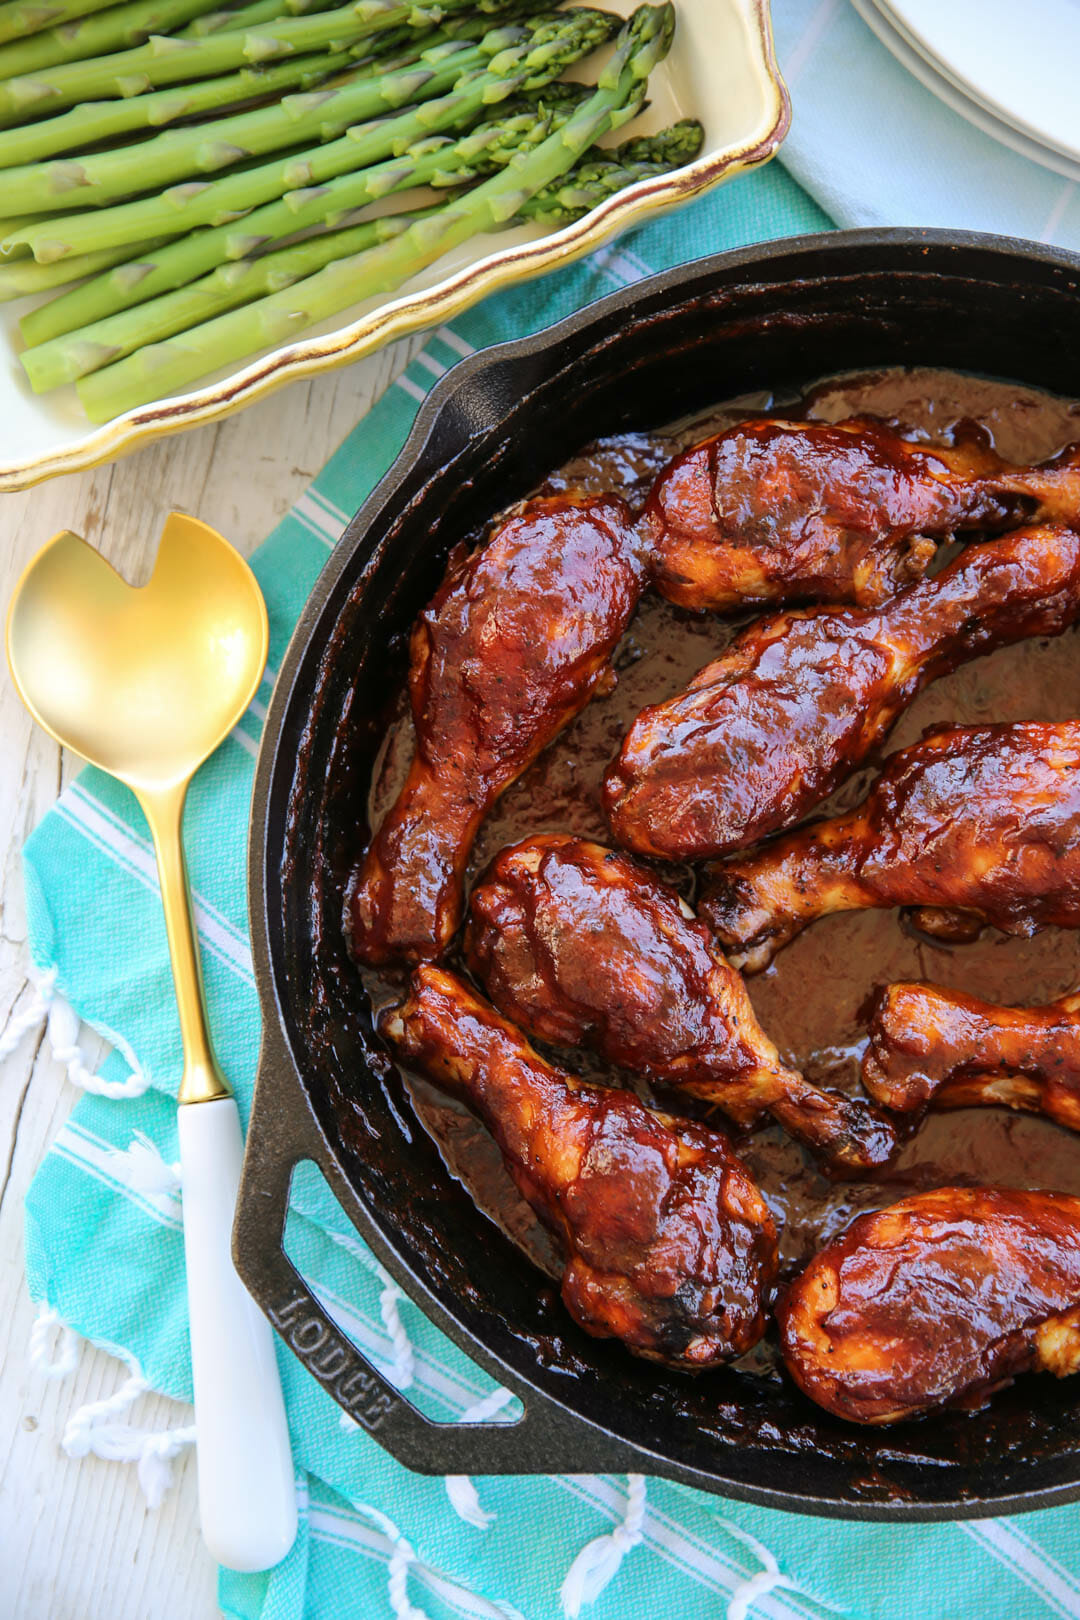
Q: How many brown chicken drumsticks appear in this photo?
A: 8